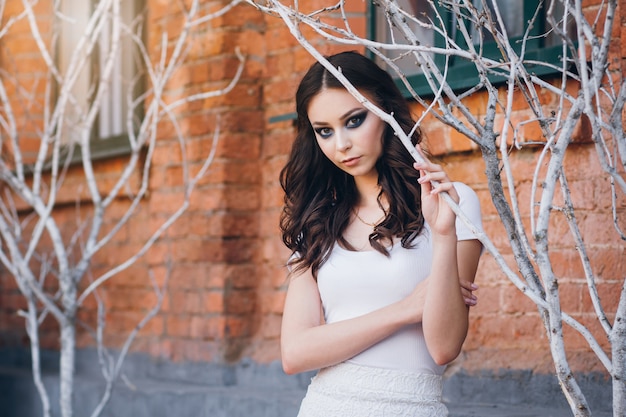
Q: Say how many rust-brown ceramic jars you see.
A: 0